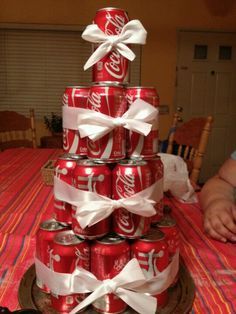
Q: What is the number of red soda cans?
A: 13